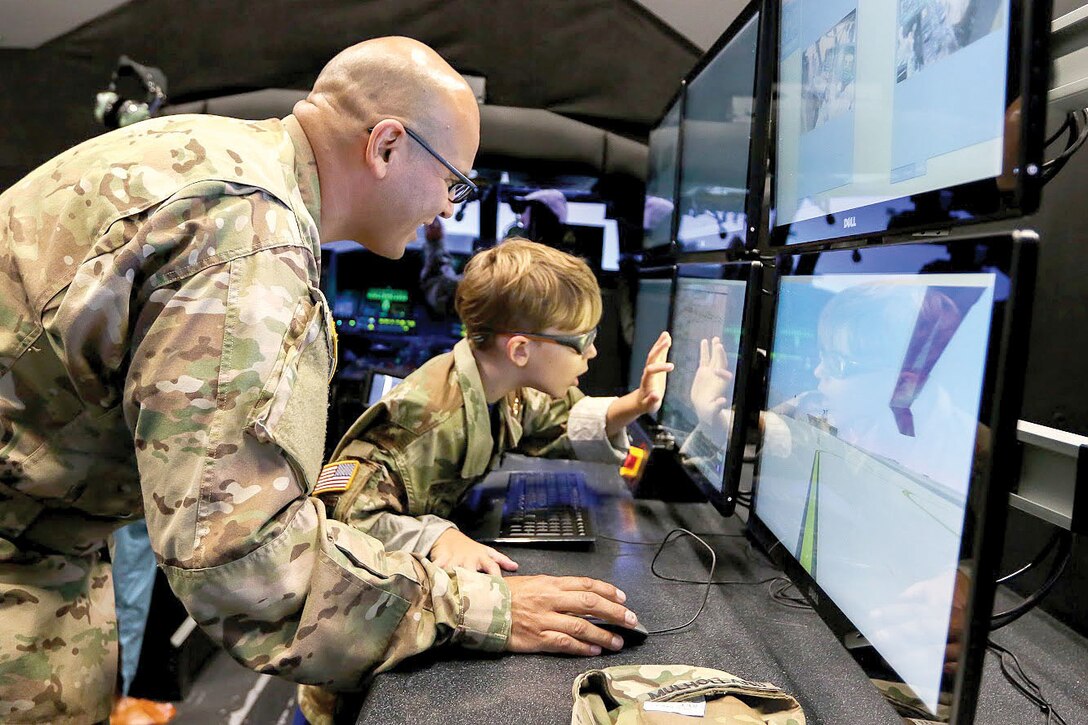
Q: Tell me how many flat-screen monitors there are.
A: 6